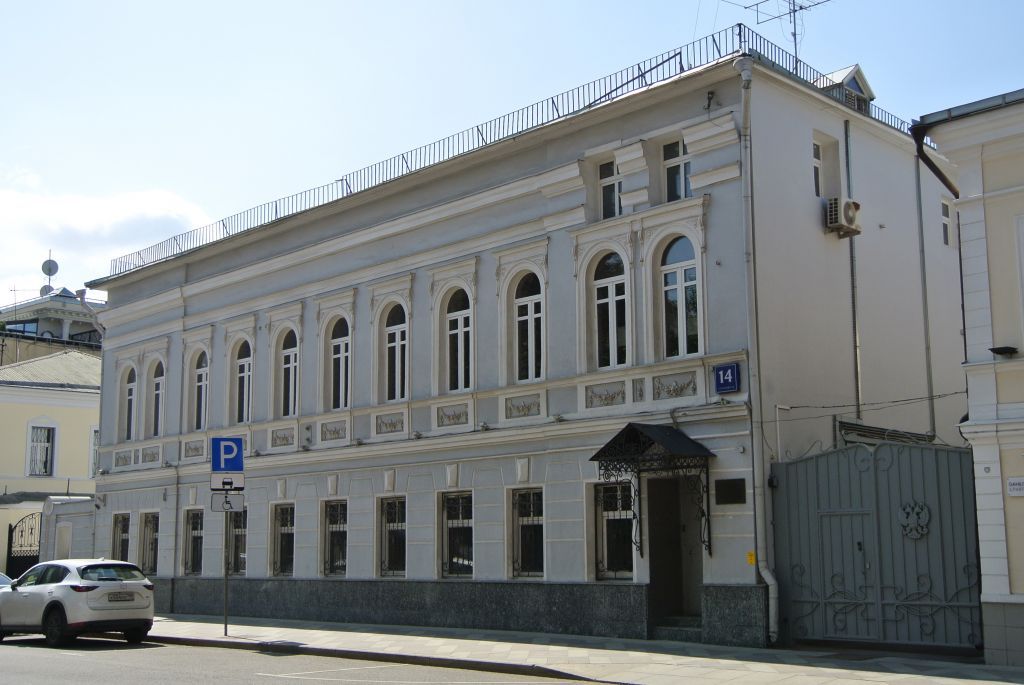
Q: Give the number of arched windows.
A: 11